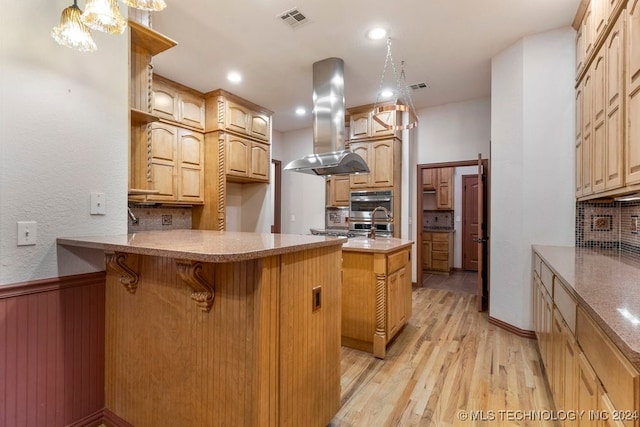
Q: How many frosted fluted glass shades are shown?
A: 3